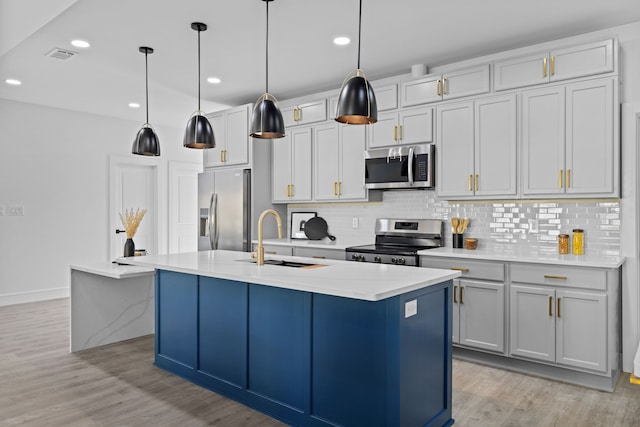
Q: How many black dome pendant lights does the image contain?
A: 4